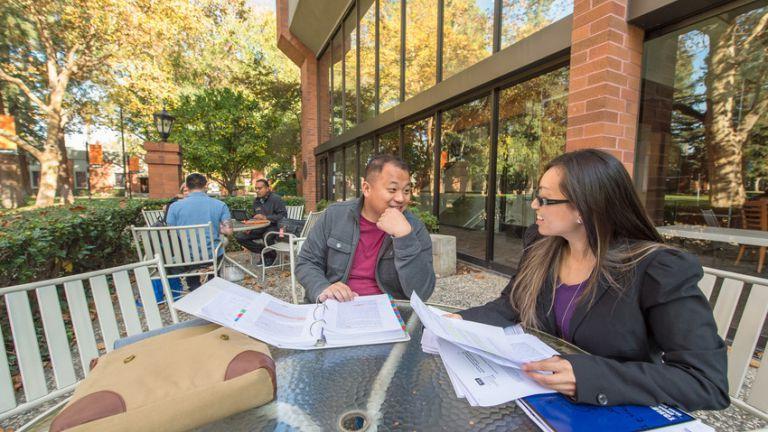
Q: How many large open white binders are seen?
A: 1